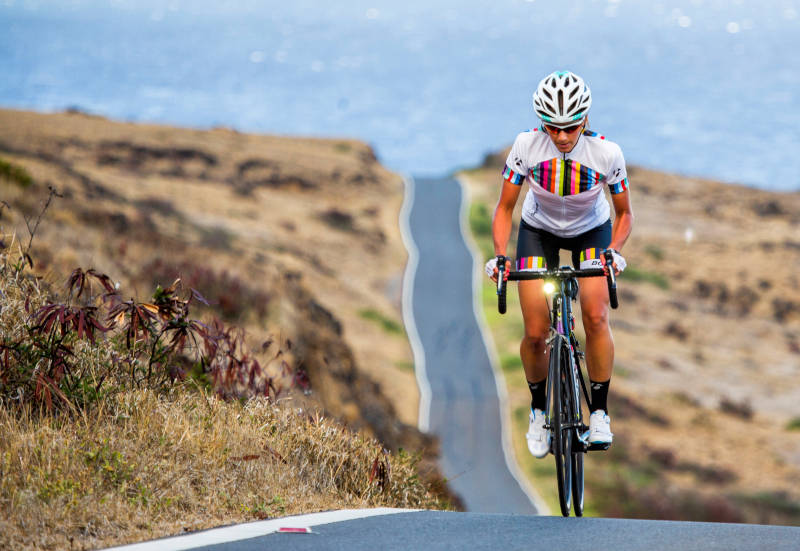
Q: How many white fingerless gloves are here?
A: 2